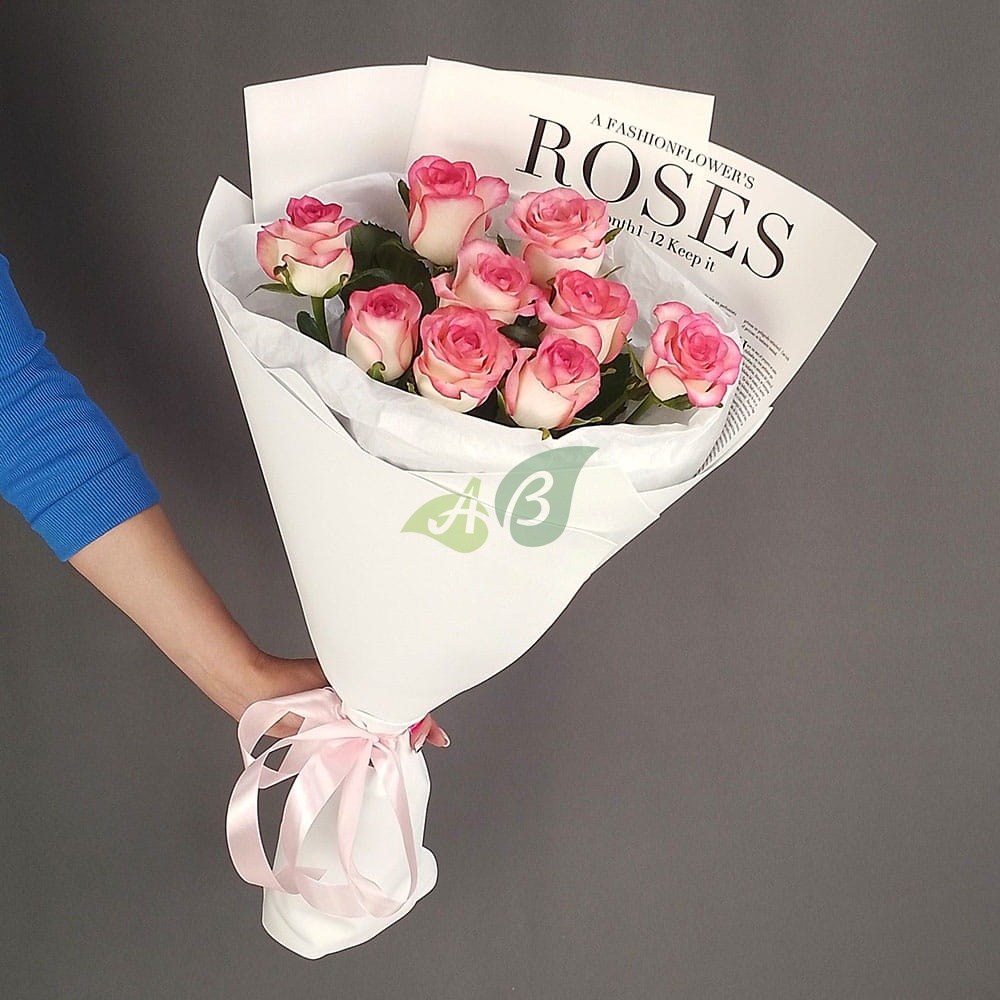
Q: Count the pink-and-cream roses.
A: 9